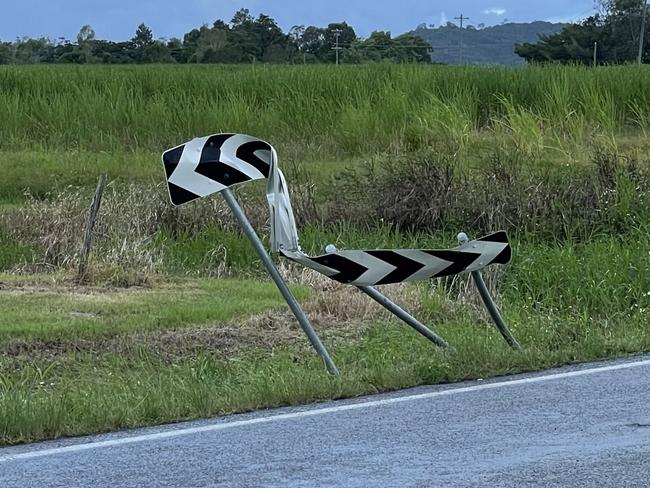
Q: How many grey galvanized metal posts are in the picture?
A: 3